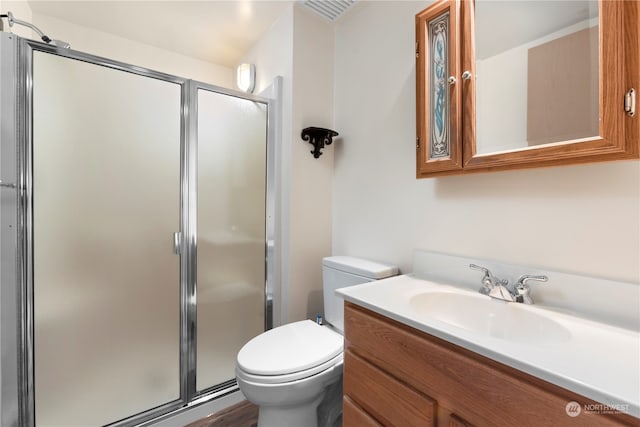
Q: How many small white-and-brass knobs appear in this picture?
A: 2